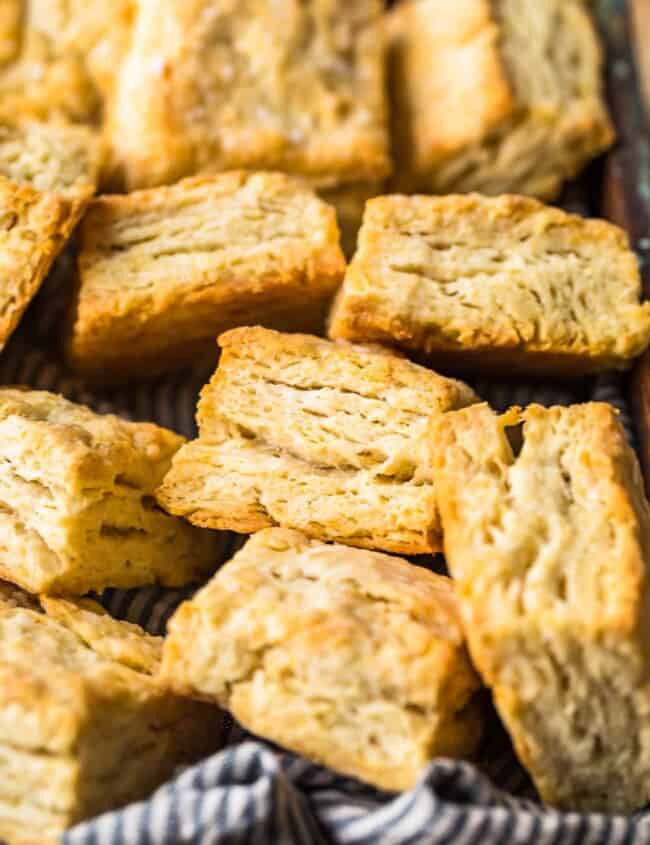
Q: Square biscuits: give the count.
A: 11